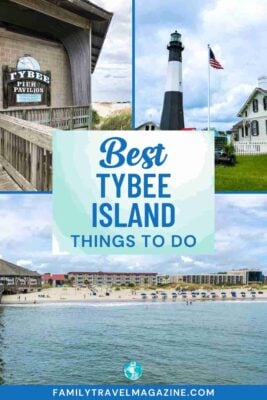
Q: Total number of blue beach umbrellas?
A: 12